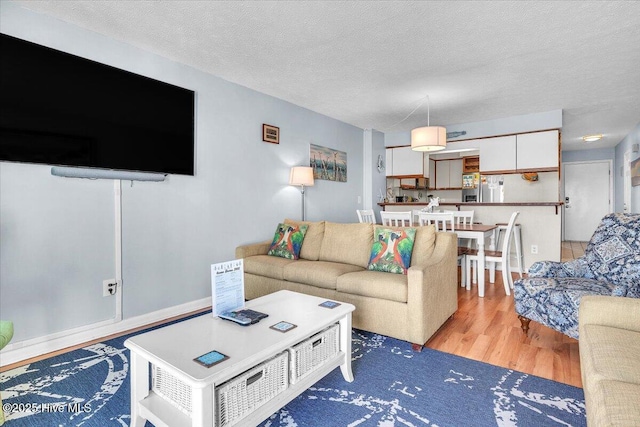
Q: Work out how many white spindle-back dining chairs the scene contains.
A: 6